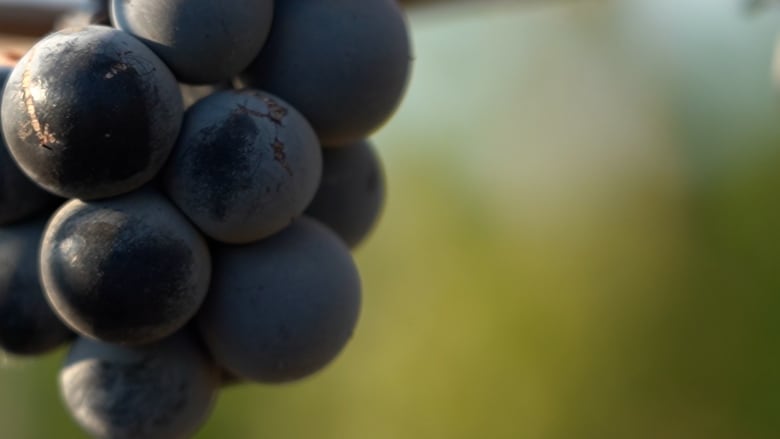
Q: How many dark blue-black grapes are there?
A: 10